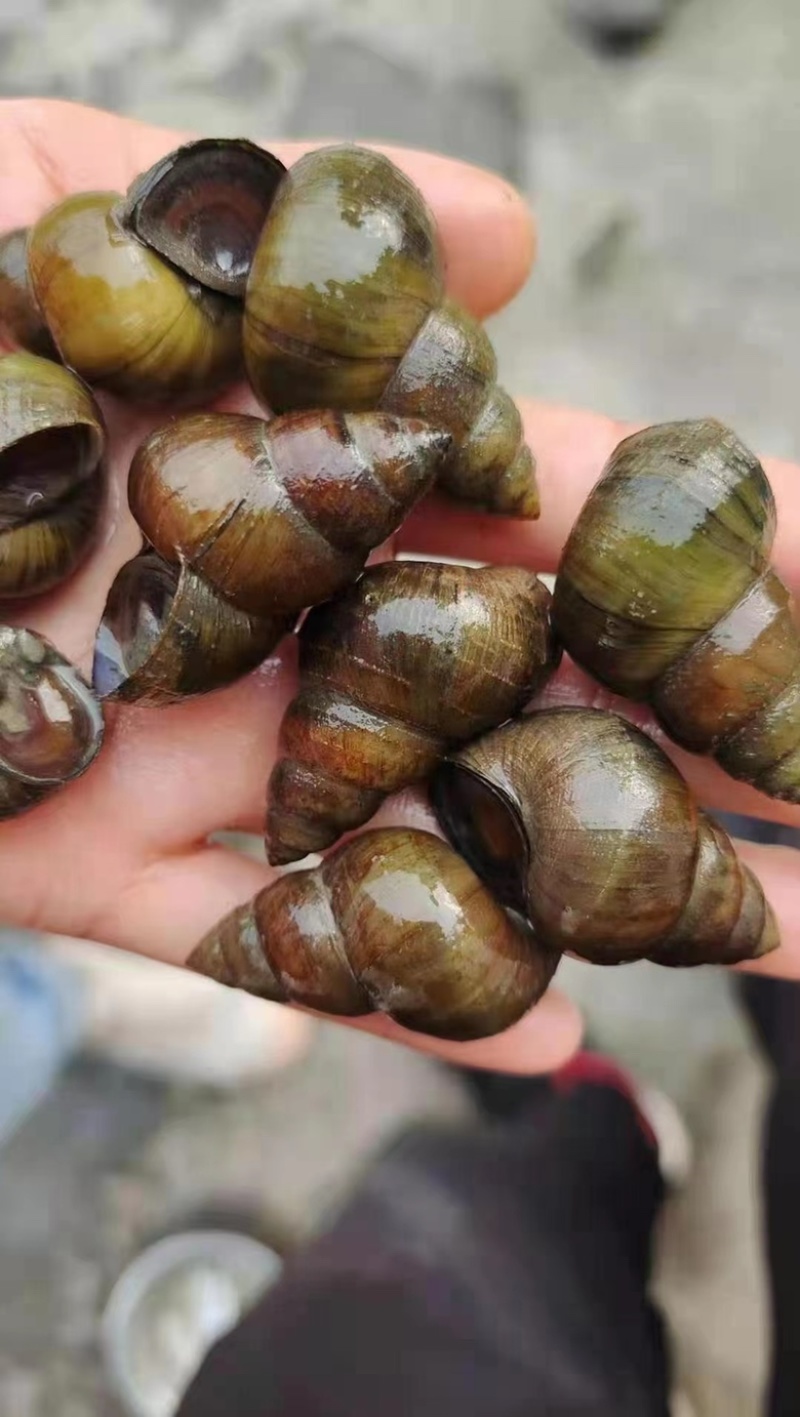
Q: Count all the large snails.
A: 9